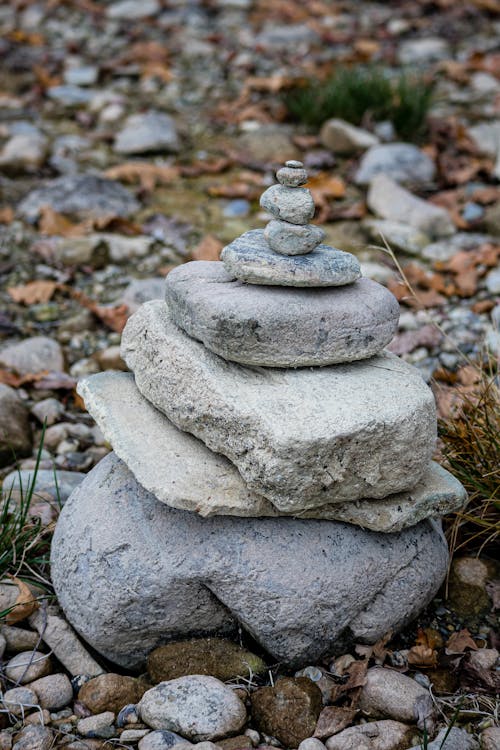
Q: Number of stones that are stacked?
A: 9